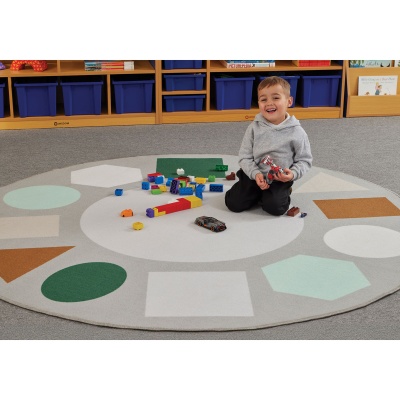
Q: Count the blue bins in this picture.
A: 10